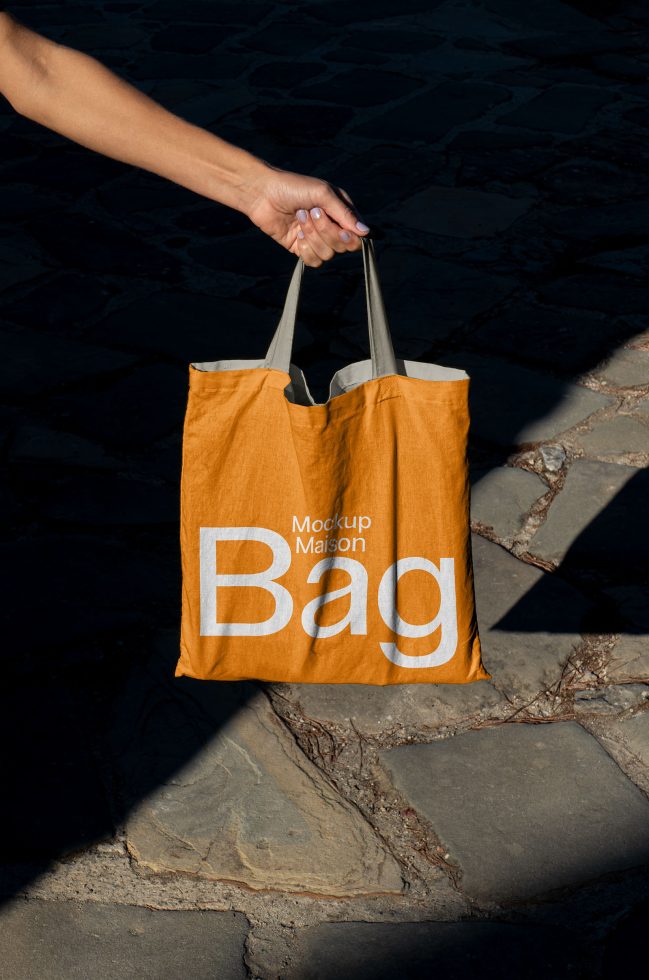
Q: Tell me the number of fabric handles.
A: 2